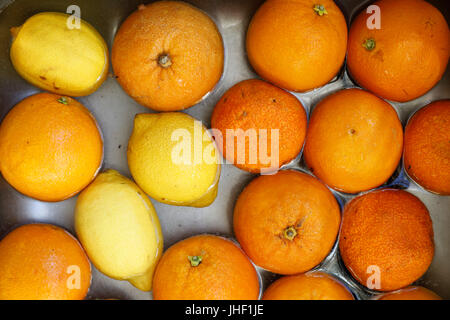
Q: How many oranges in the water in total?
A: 13